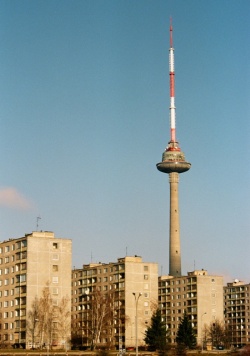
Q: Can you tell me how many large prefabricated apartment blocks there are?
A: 4